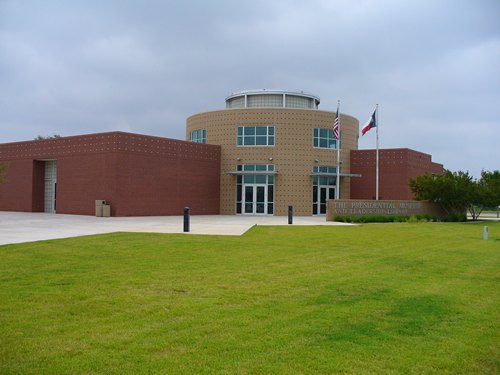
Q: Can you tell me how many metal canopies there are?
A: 2